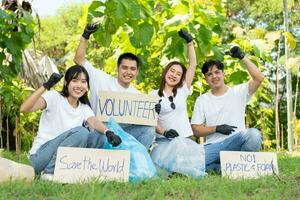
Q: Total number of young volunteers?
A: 4